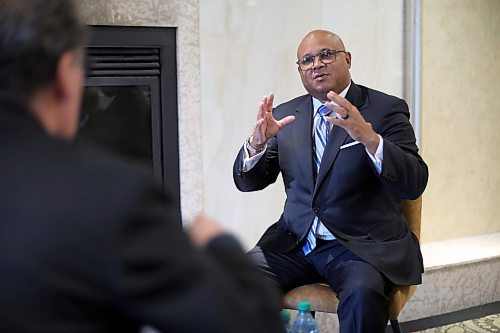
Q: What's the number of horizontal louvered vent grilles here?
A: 1